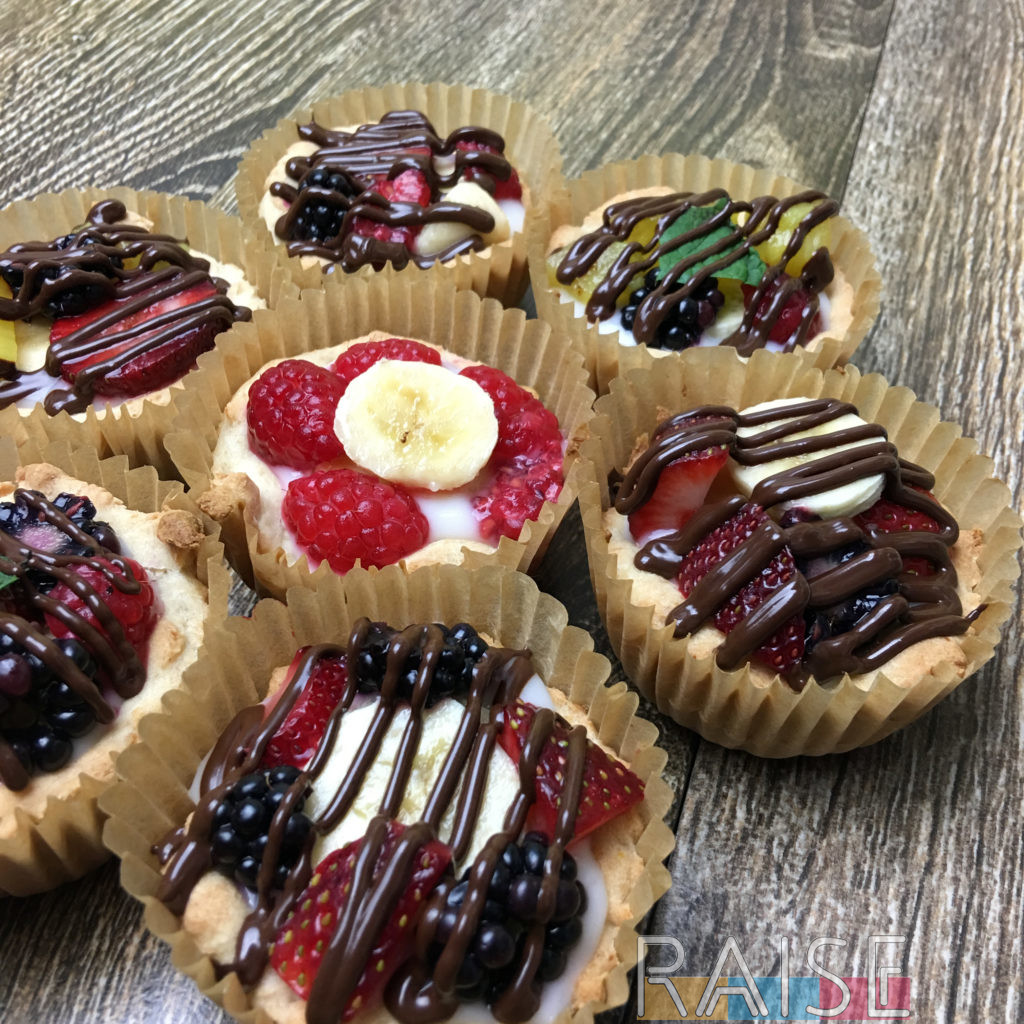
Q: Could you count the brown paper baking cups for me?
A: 7